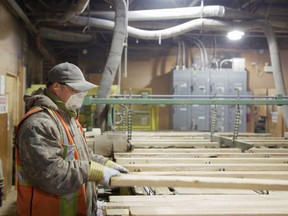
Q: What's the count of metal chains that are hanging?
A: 4